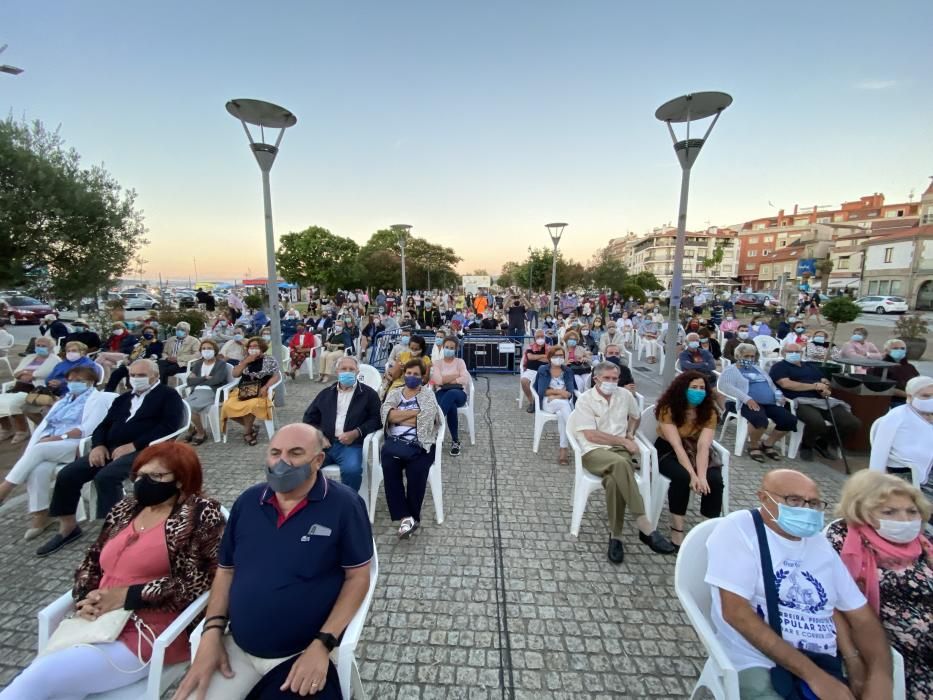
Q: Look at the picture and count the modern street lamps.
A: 4